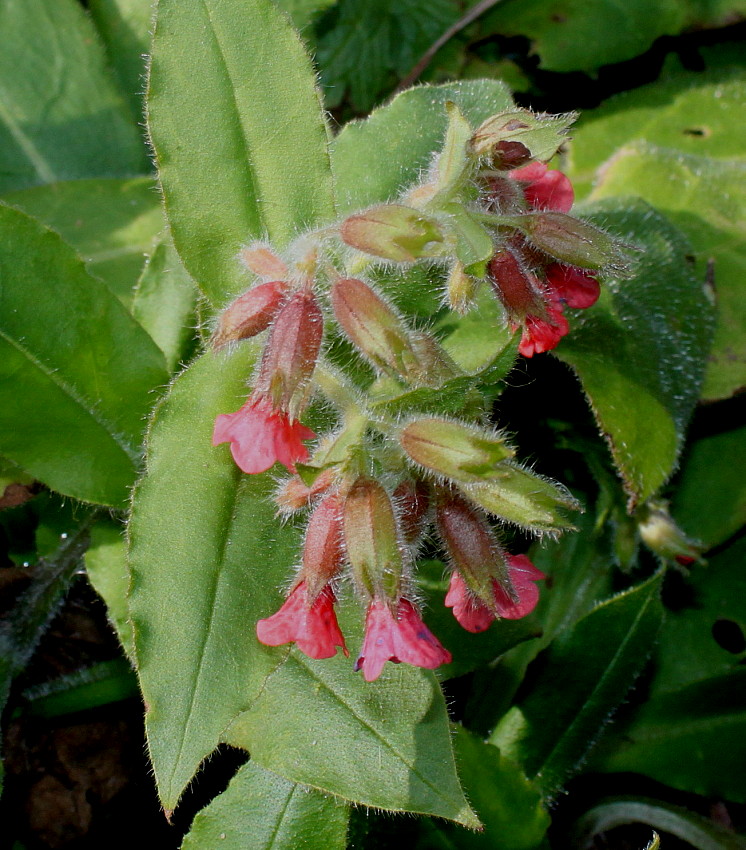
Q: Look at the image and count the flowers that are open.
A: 7